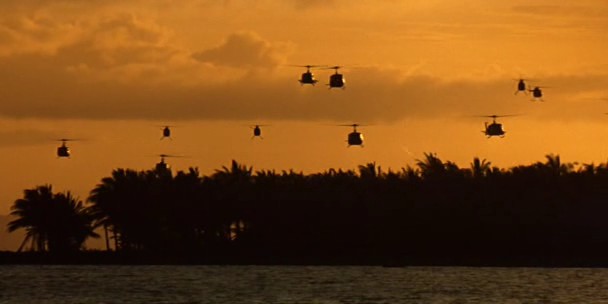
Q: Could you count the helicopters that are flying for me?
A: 10